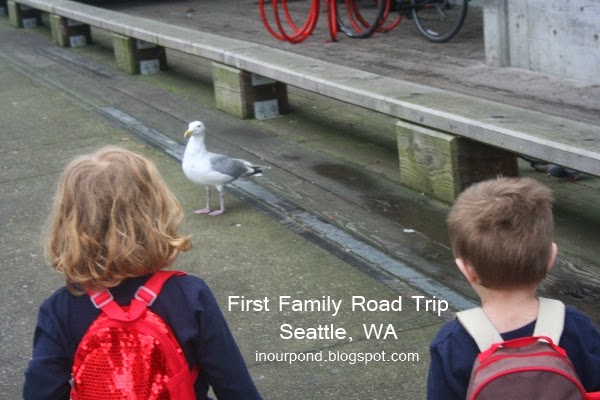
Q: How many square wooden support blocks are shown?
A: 5